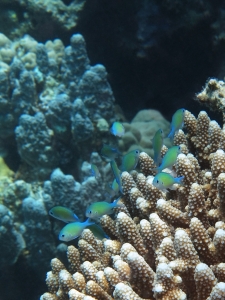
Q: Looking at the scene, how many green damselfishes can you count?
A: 14